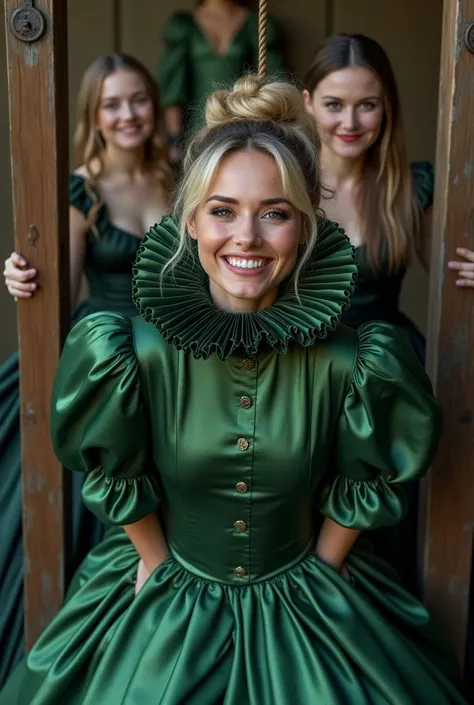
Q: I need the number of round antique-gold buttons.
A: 6